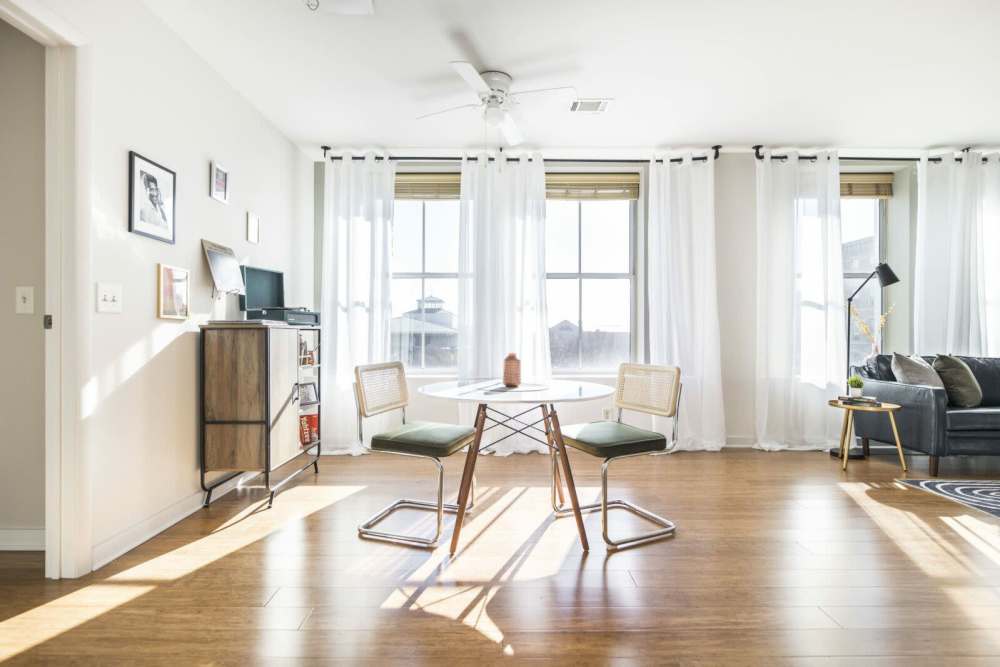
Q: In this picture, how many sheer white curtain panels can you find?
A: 5